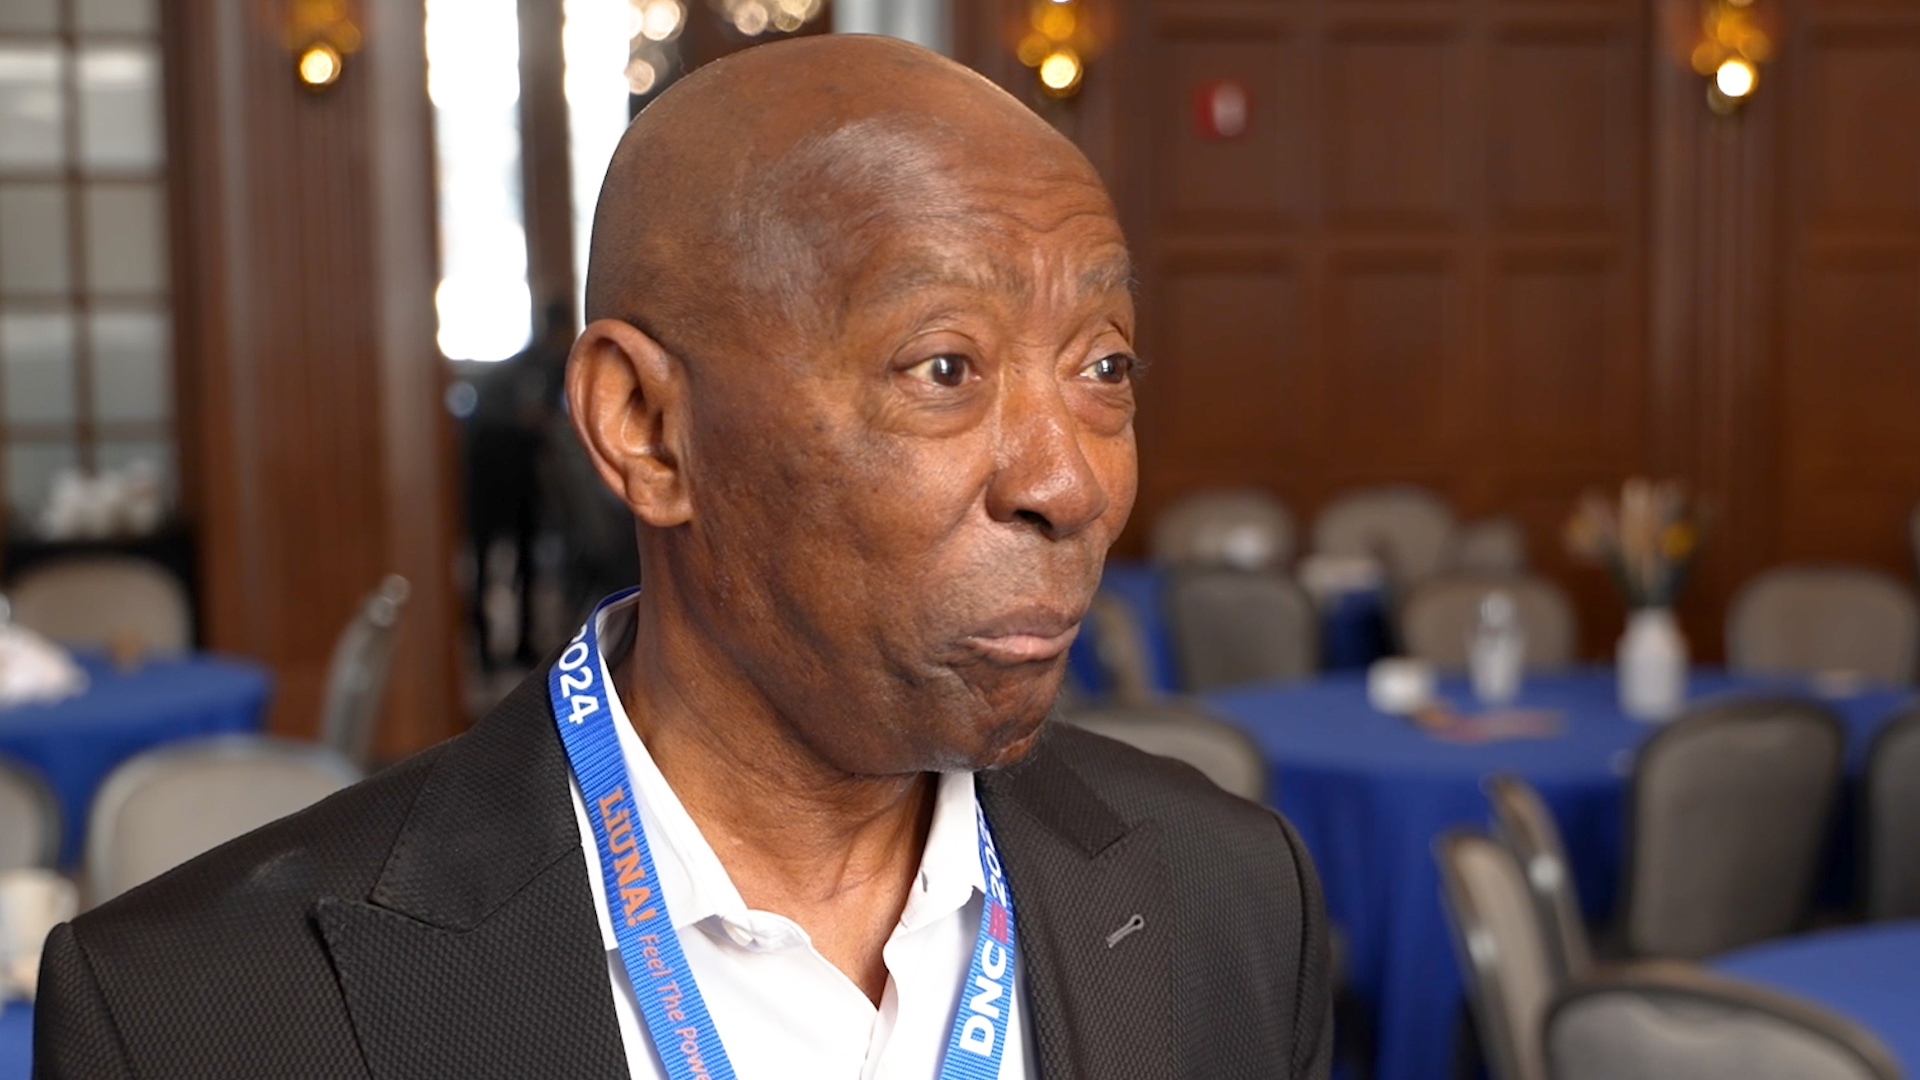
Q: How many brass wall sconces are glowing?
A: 3